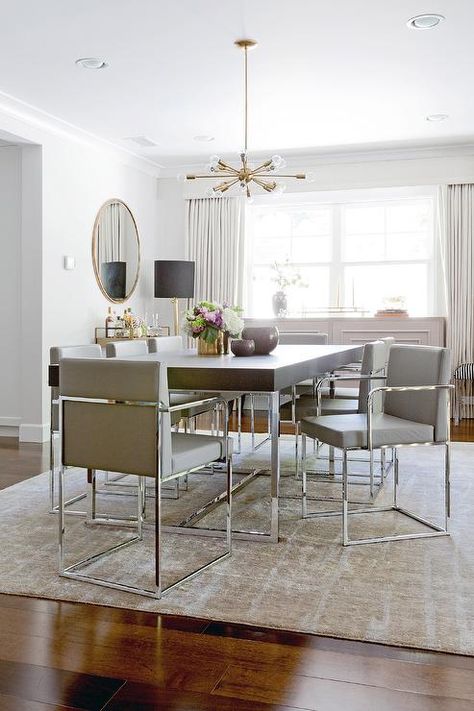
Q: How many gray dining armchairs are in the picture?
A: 8